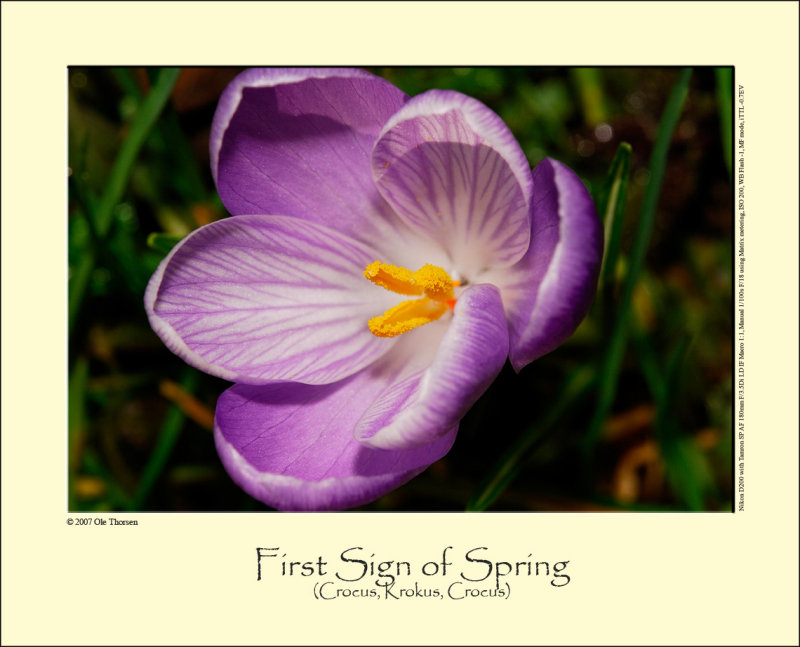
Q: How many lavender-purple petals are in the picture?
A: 6